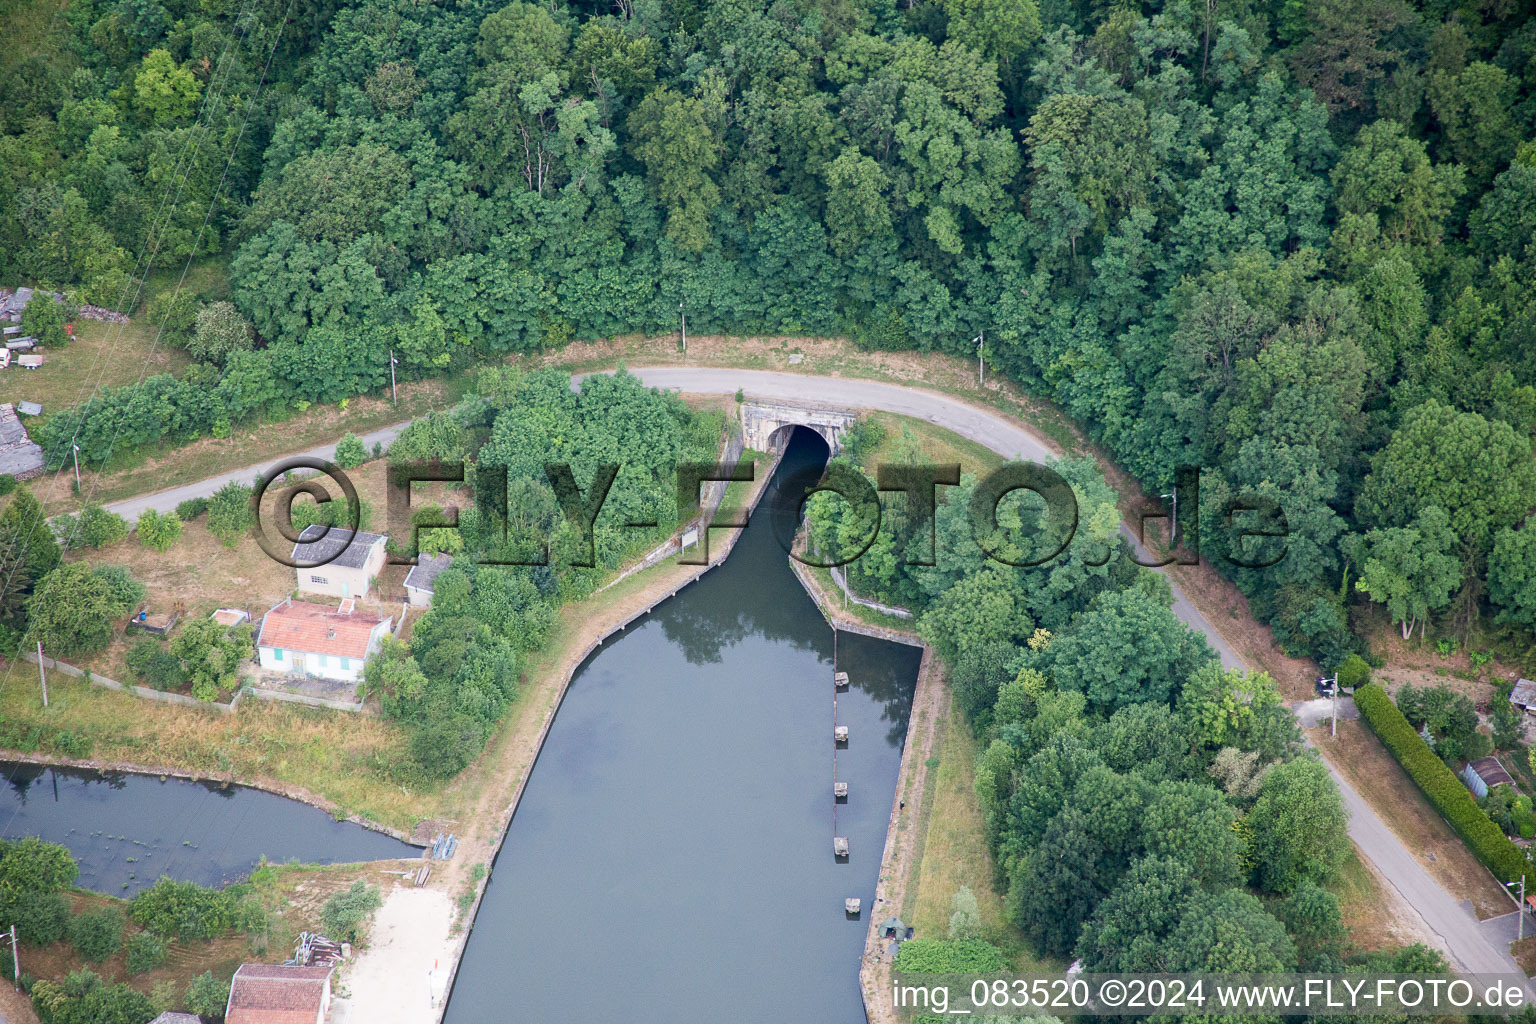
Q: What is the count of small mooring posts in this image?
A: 5